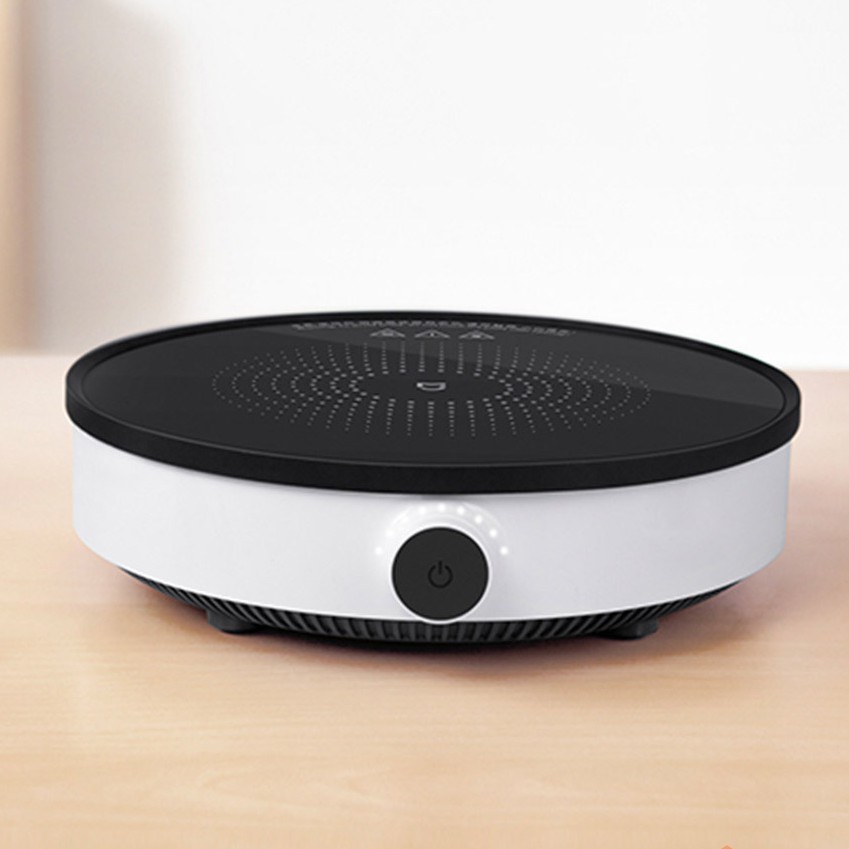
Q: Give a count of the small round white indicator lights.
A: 9